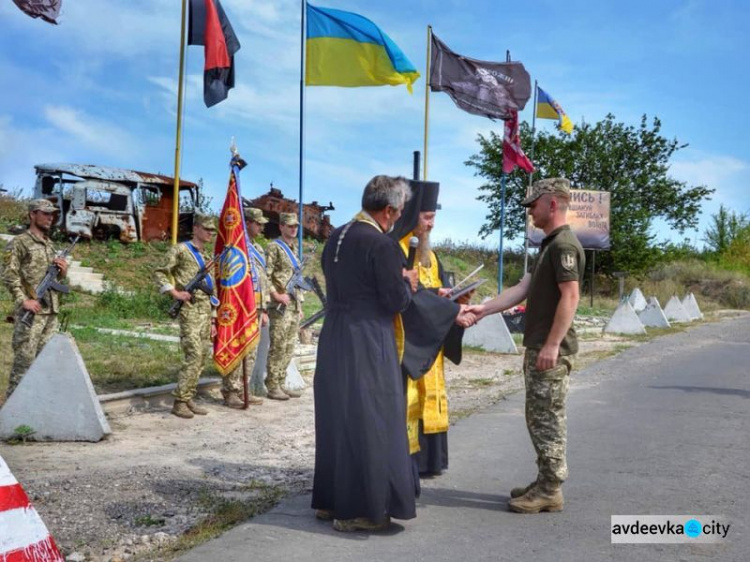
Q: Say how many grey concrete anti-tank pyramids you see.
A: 8